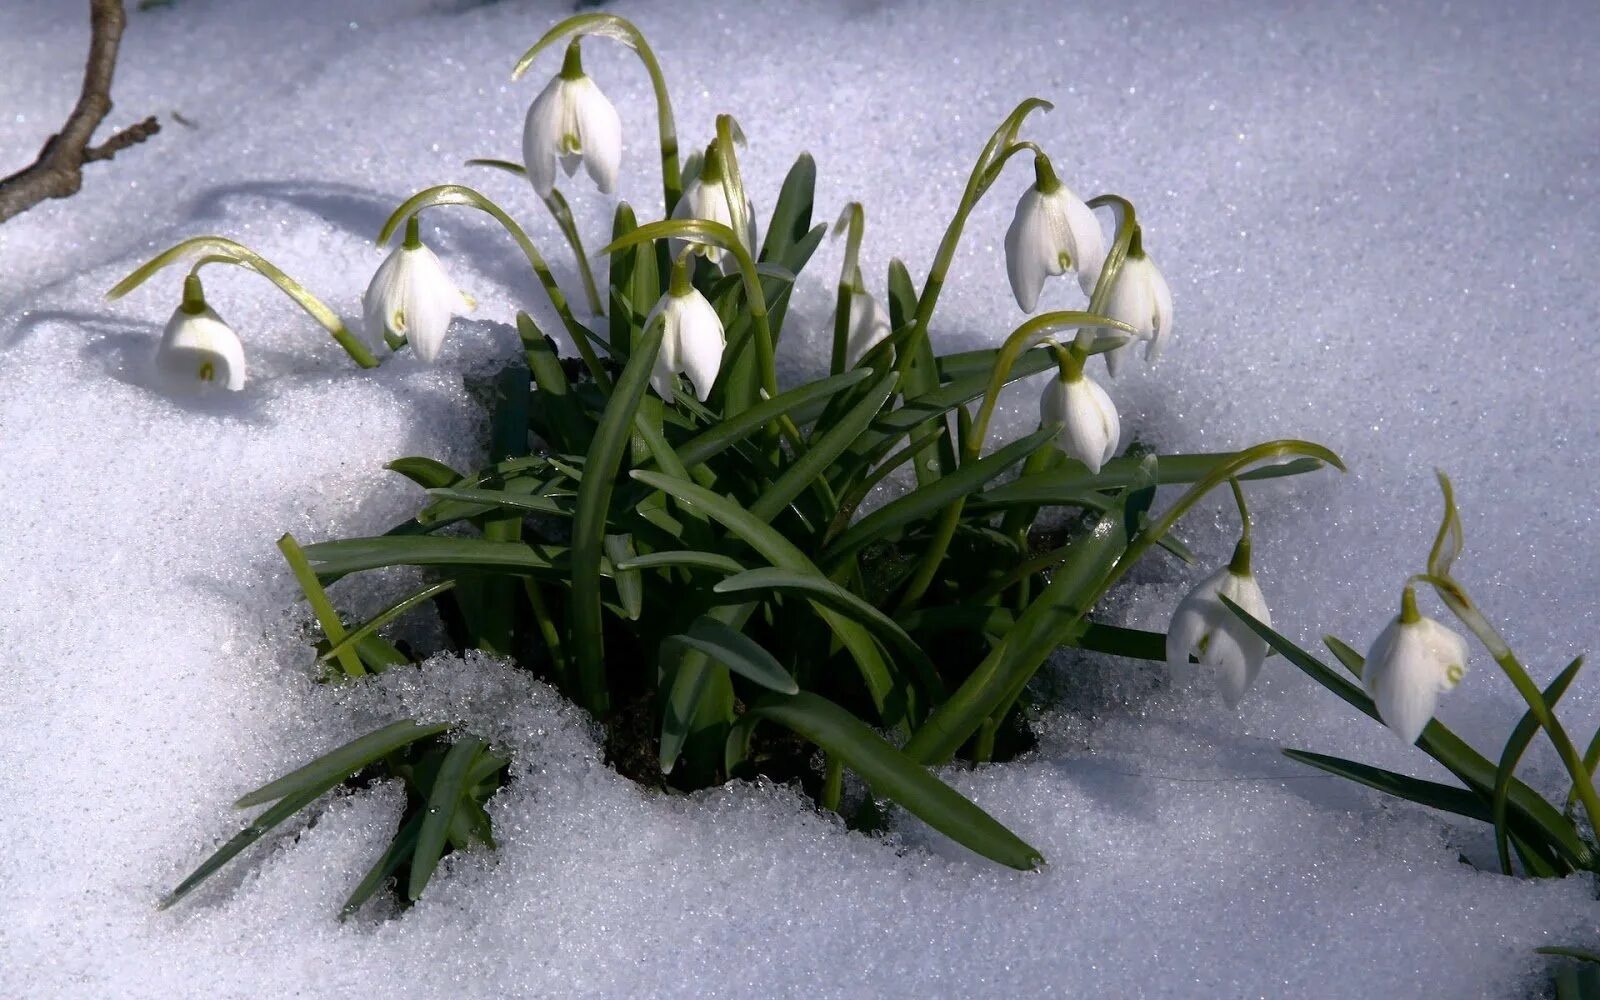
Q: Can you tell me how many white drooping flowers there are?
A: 11